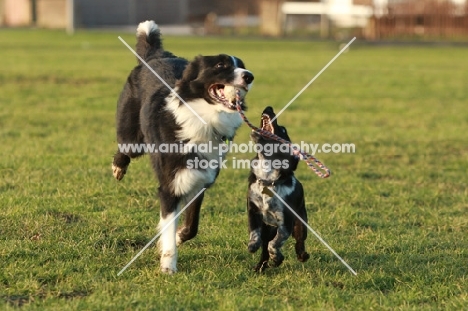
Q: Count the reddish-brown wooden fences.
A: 1